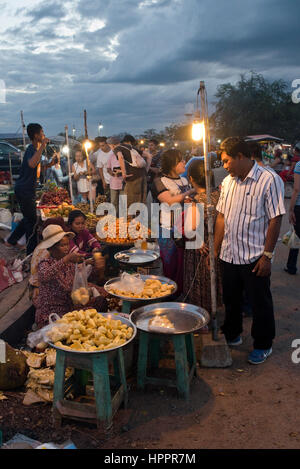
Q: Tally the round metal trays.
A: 4